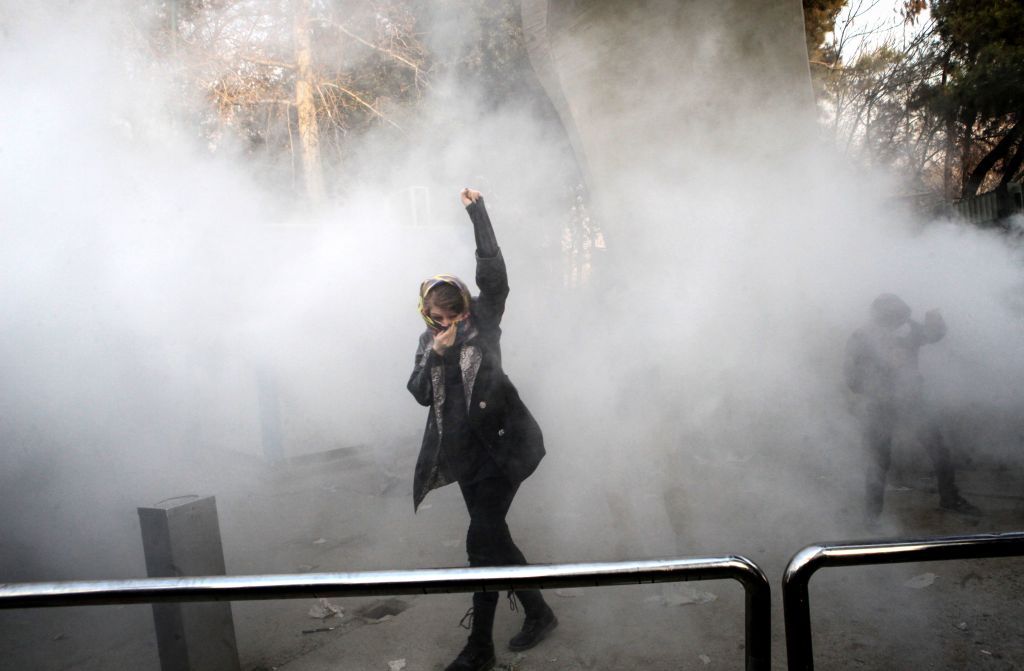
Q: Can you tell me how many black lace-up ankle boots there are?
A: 2